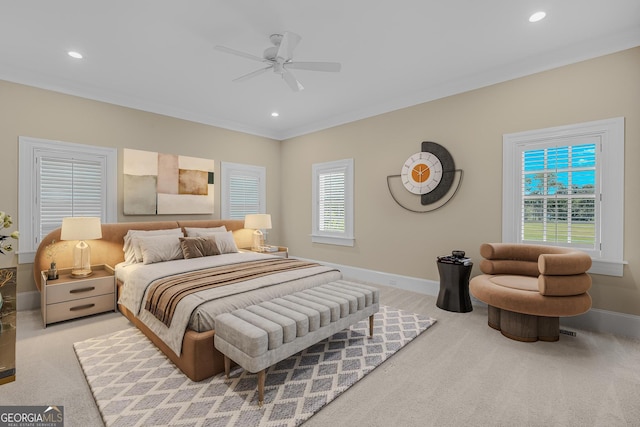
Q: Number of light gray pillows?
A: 4